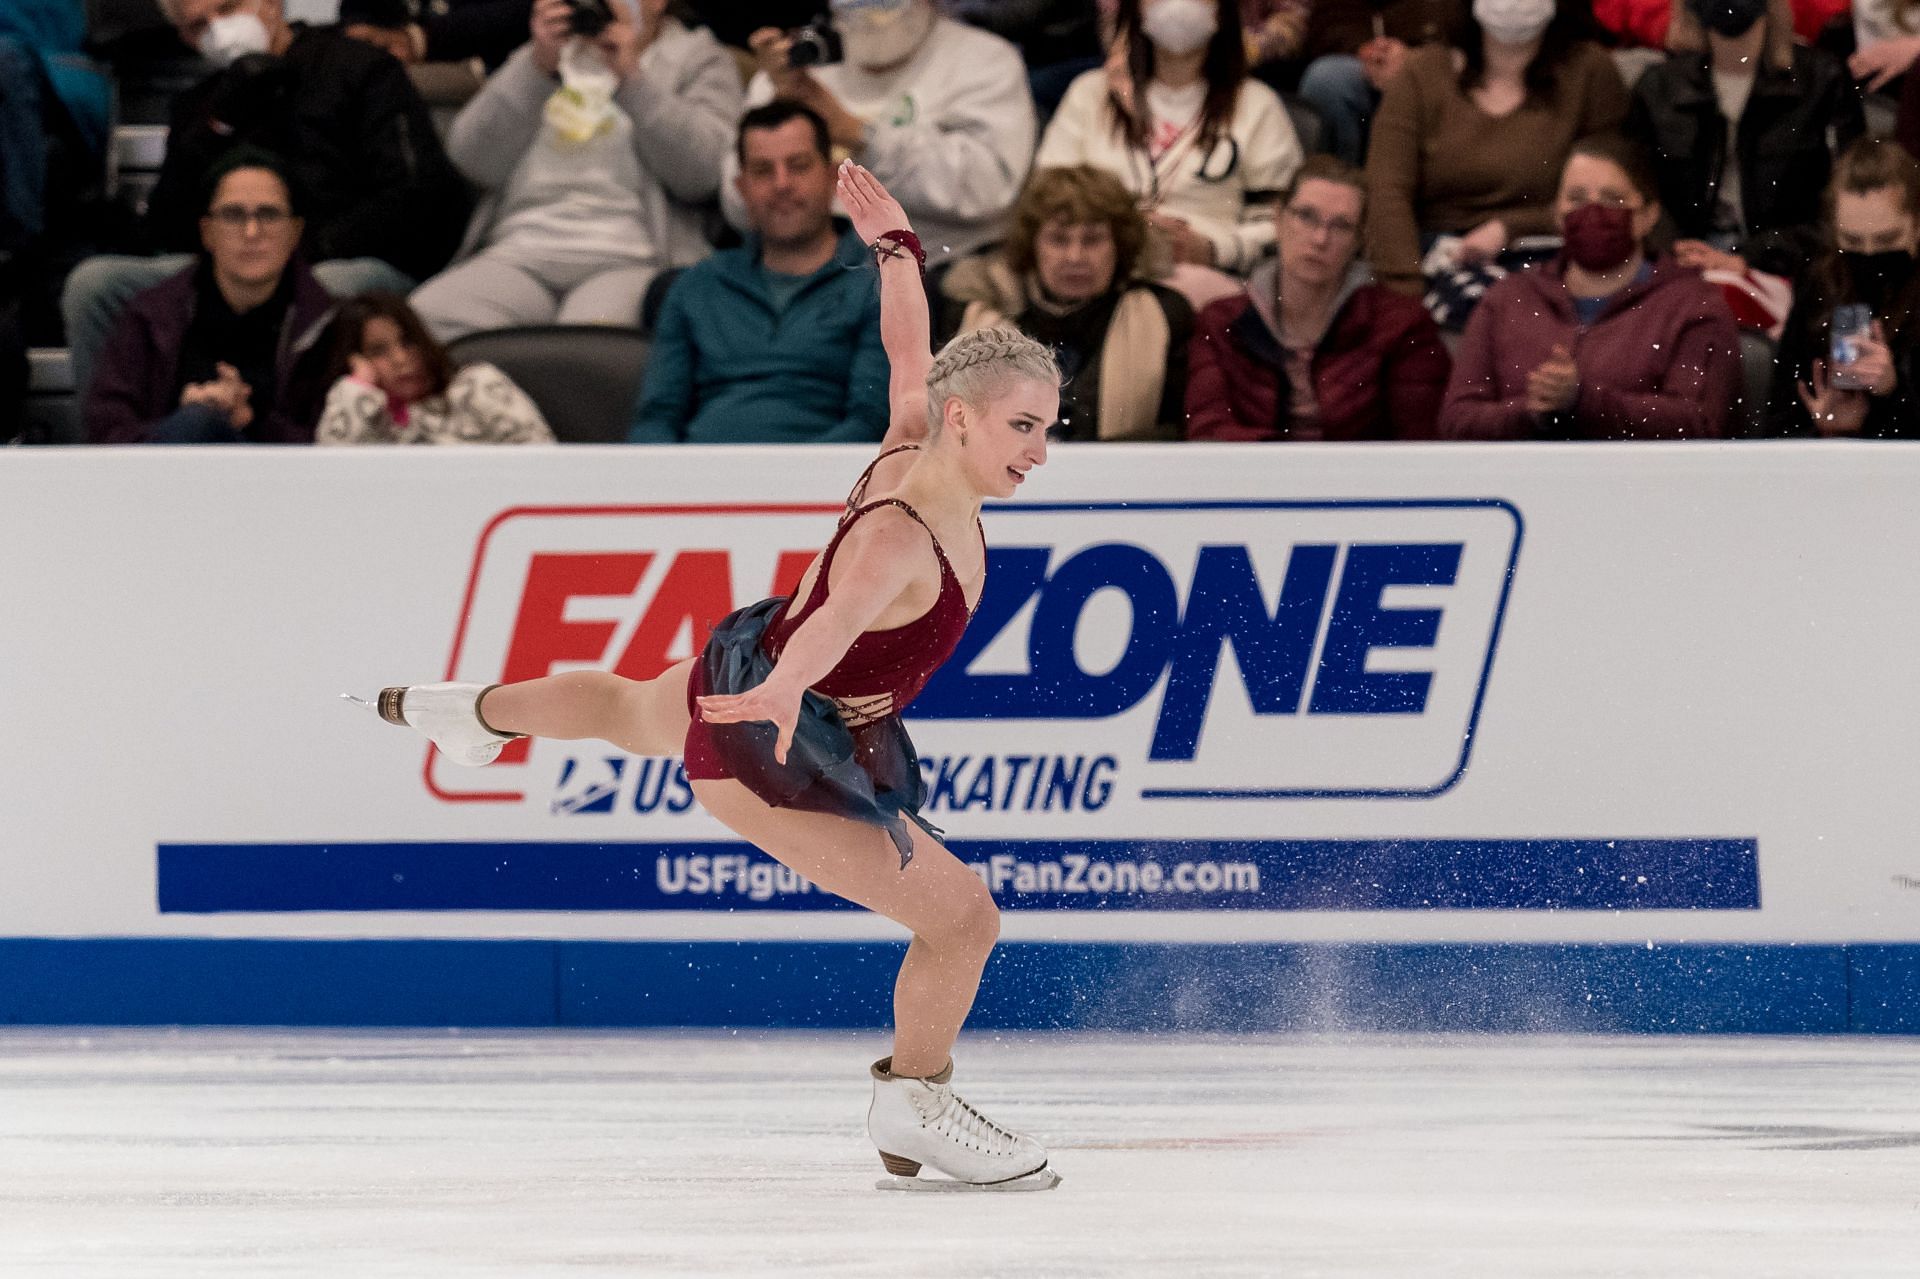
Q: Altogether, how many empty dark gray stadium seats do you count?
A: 1